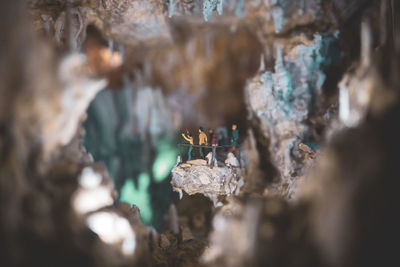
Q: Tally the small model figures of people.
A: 4